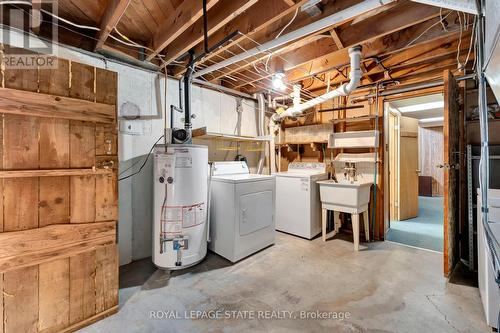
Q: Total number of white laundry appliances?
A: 2